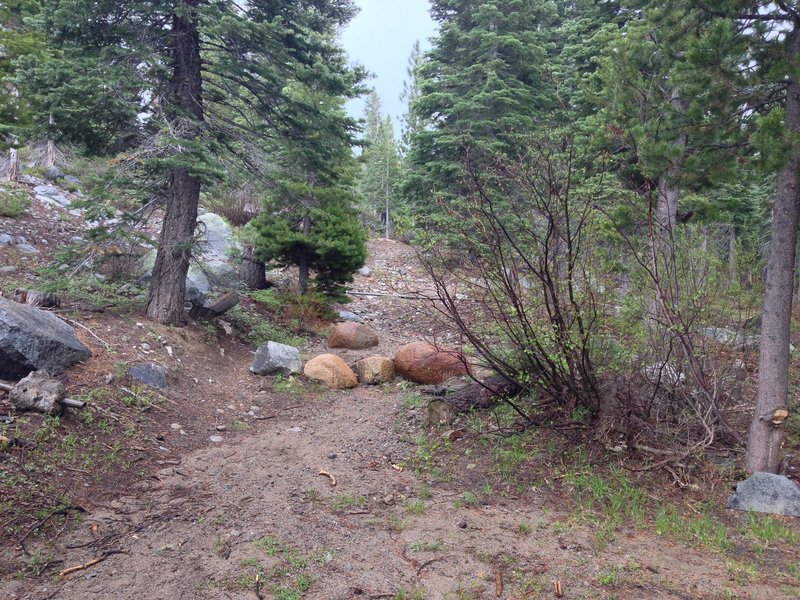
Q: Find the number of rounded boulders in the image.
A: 4